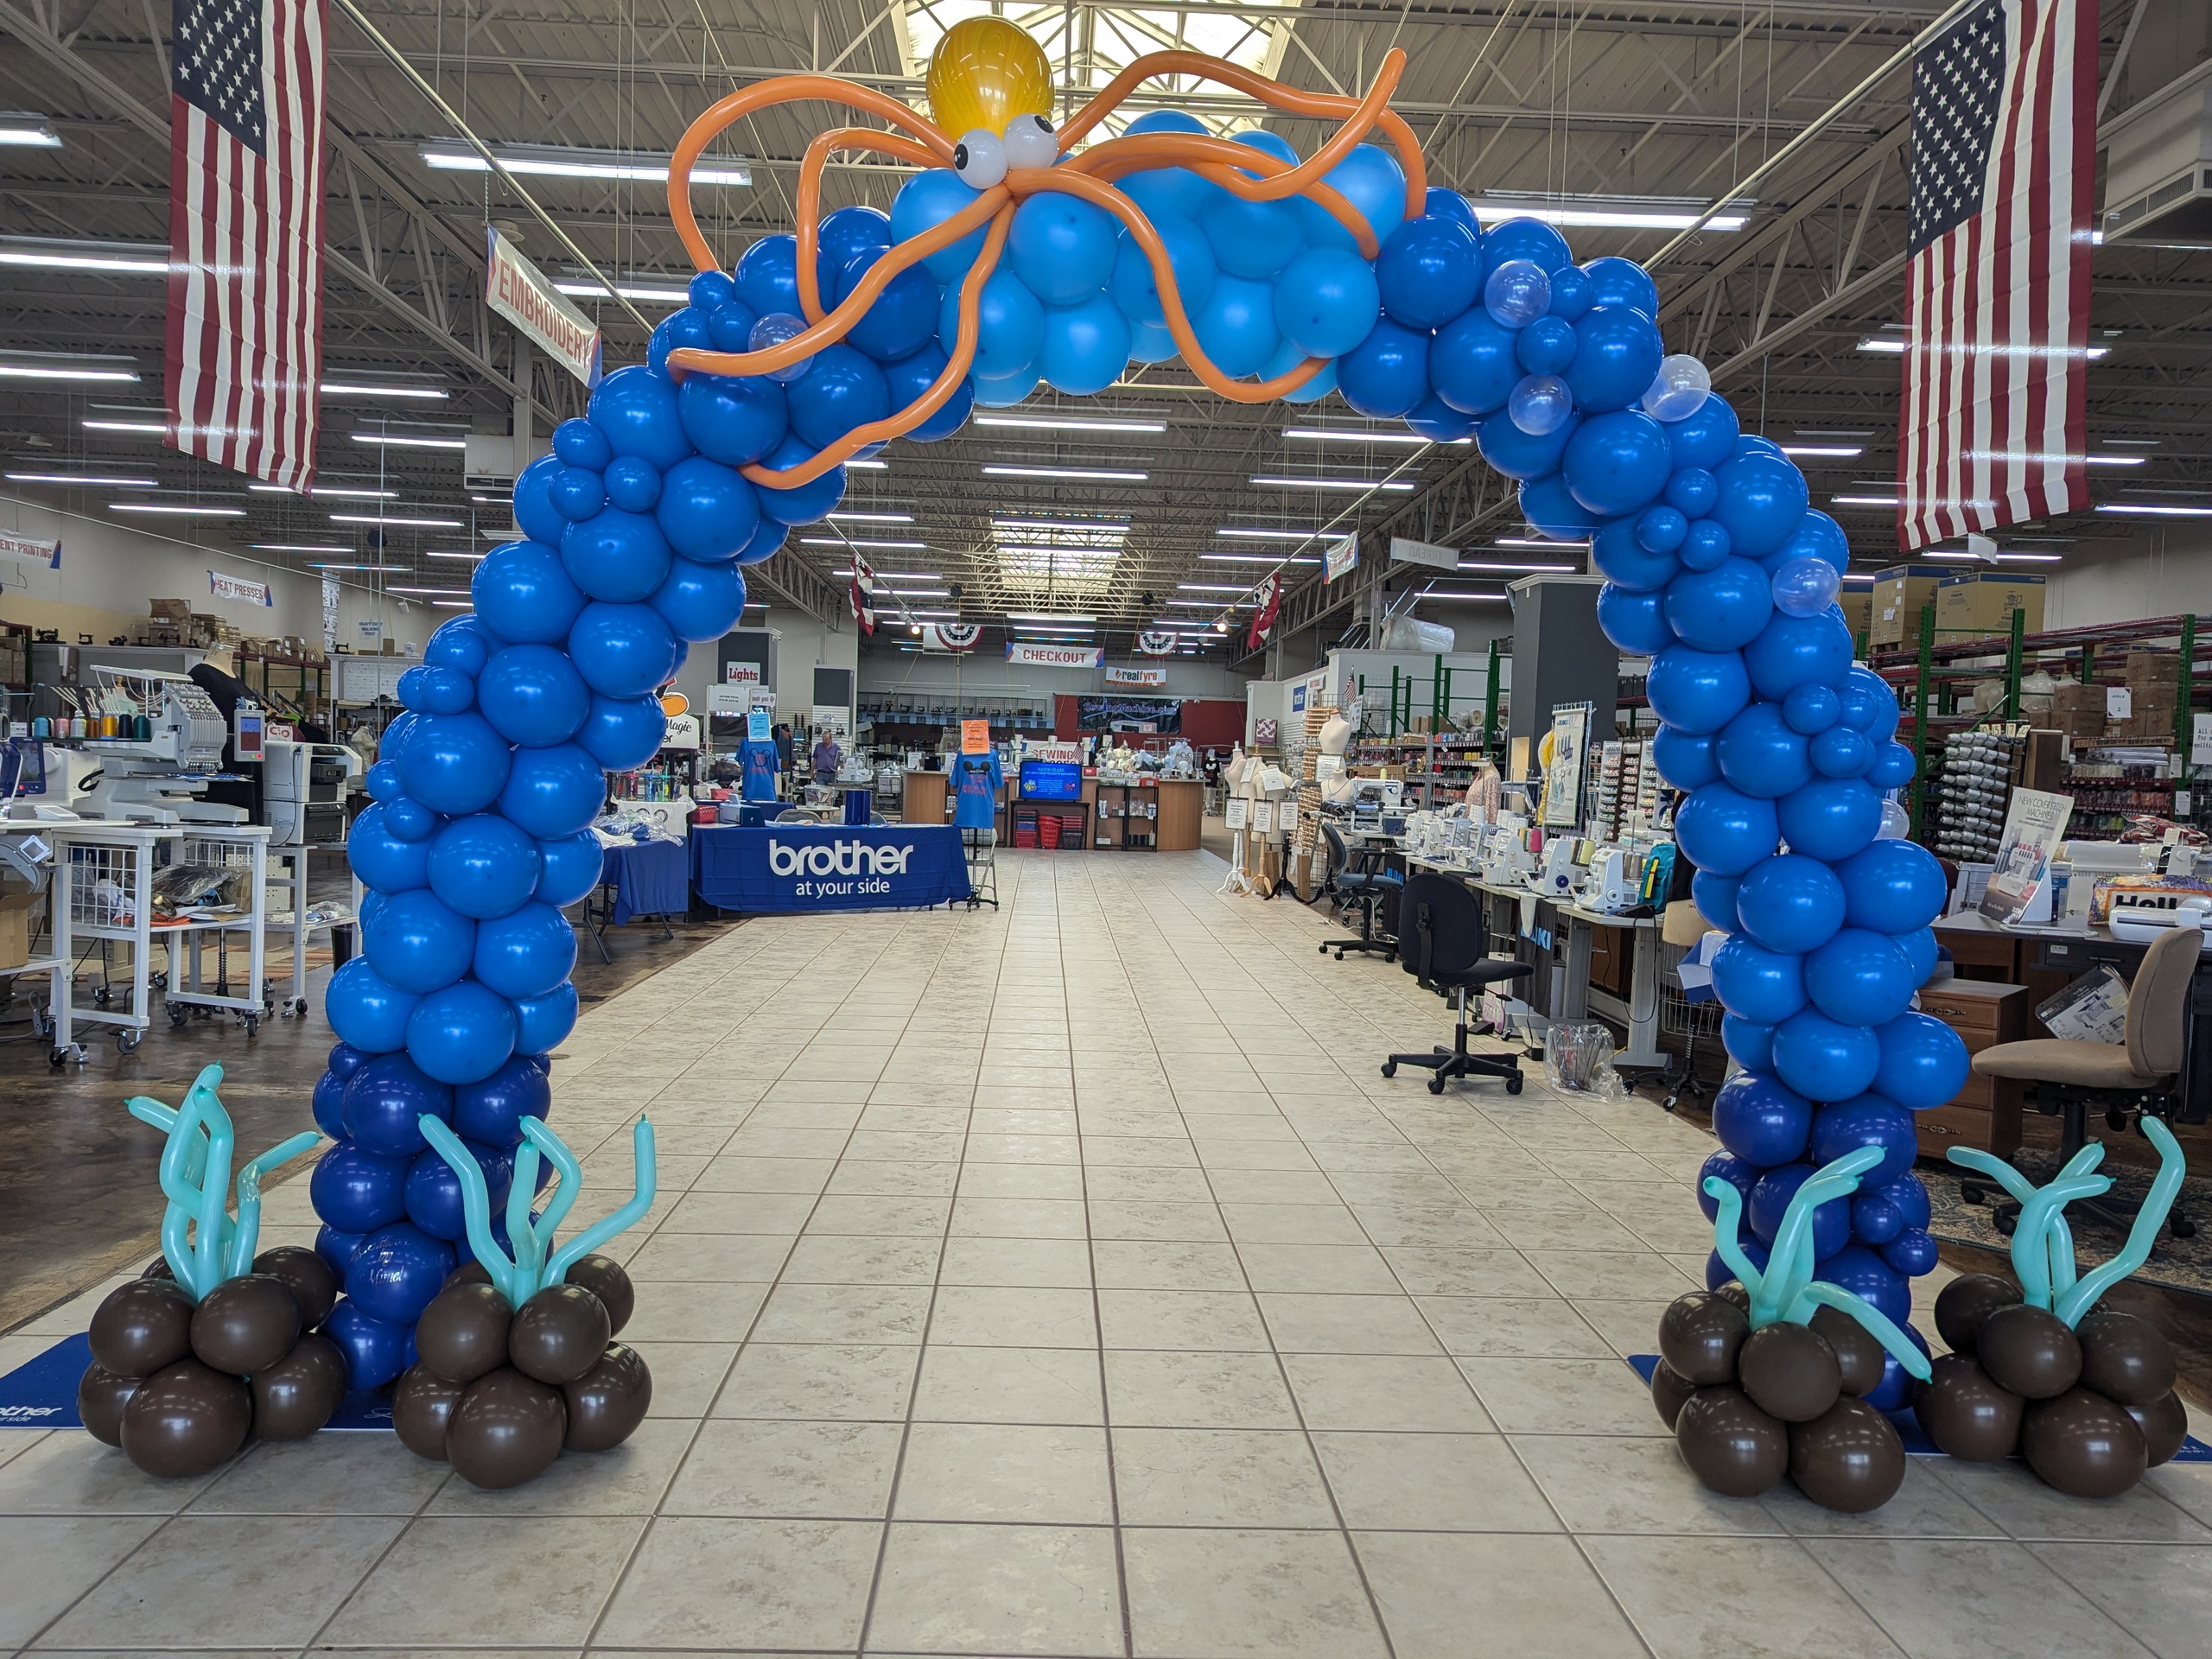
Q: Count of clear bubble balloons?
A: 6